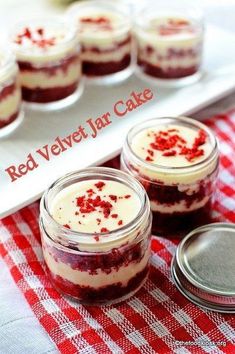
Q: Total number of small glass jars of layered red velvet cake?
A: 6